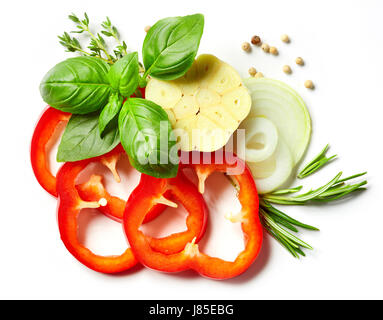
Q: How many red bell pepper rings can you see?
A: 3